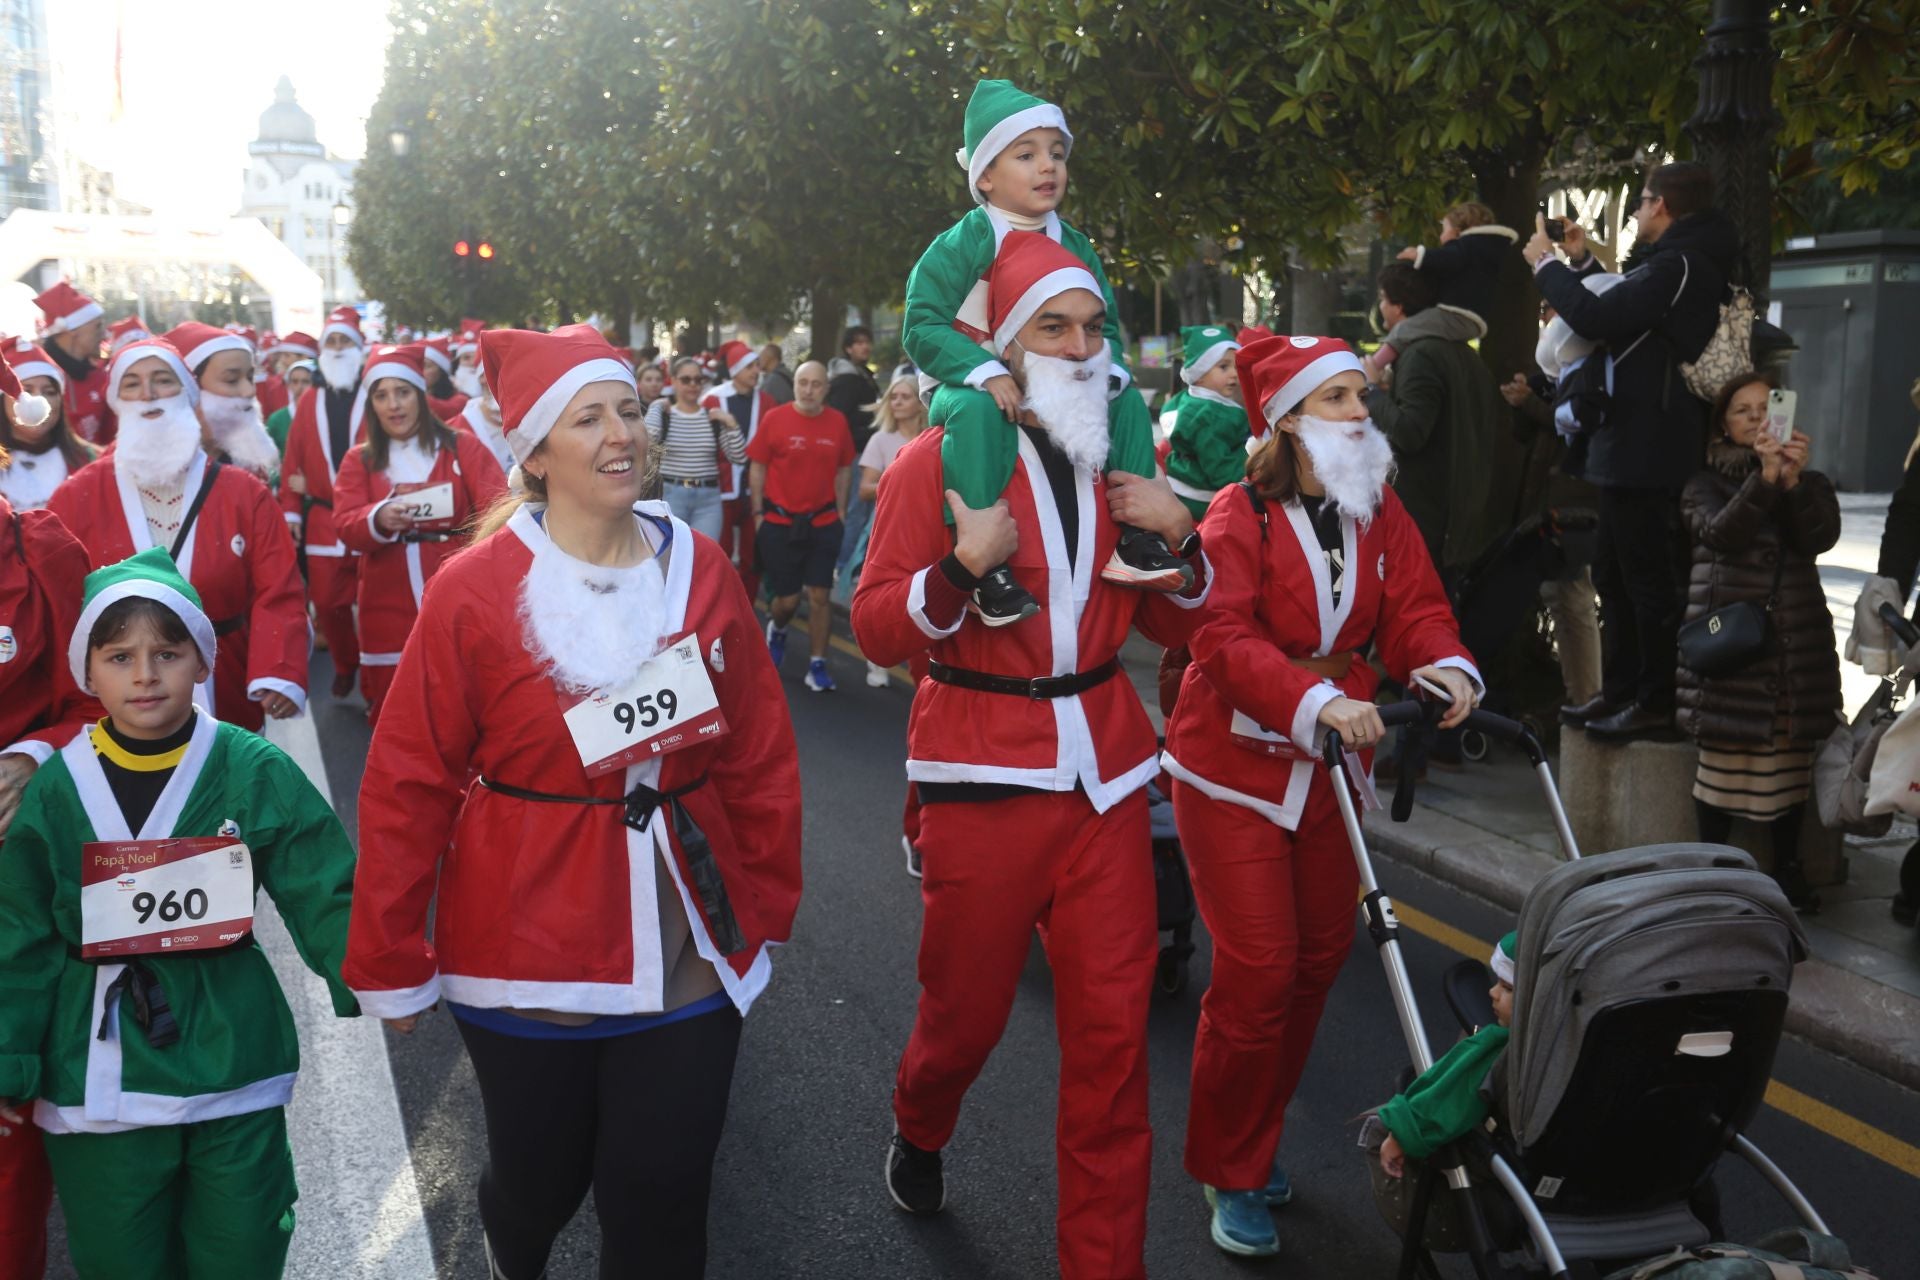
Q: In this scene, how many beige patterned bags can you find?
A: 1